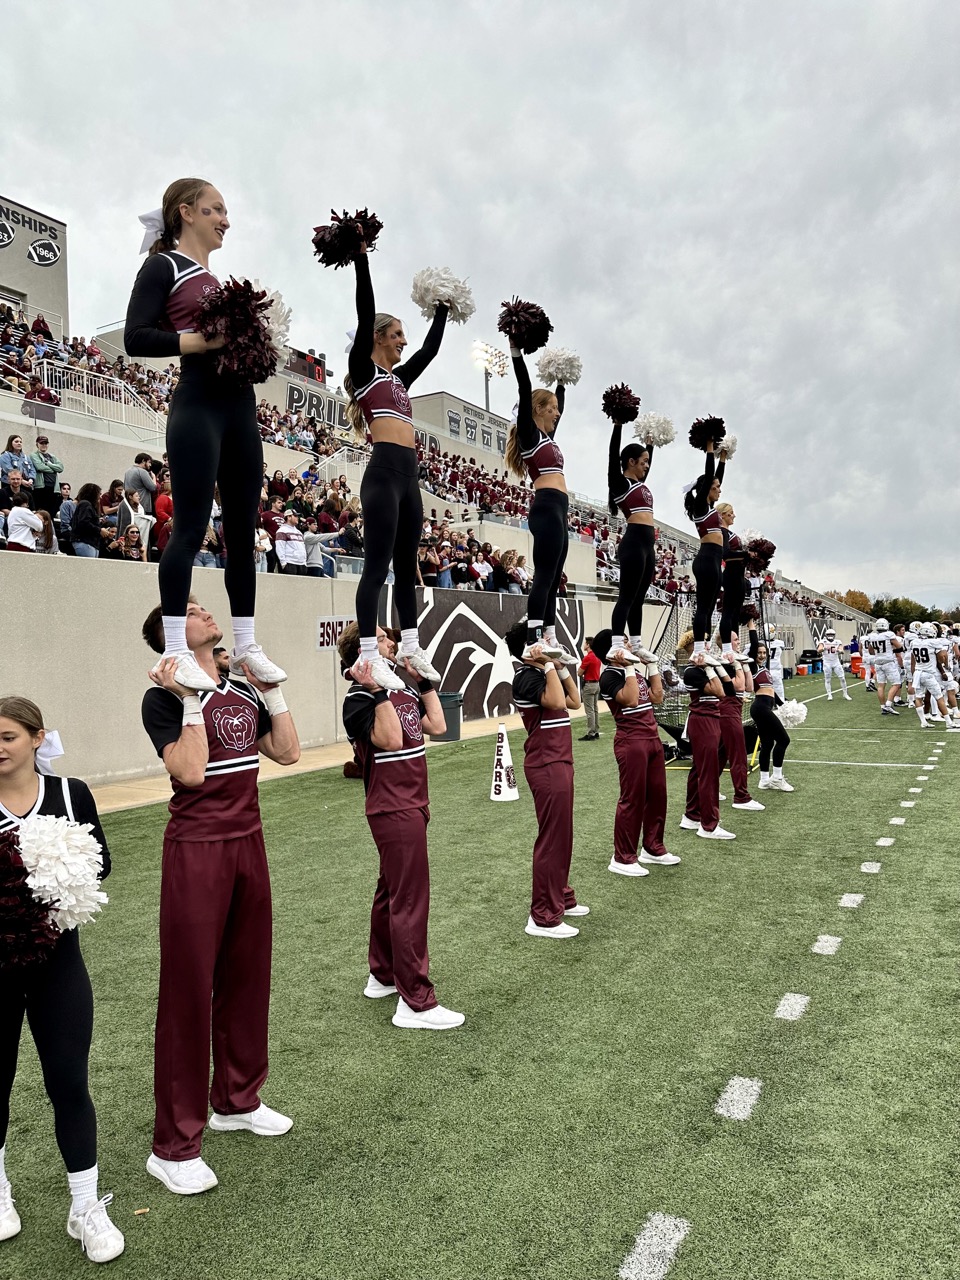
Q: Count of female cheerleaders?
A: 8